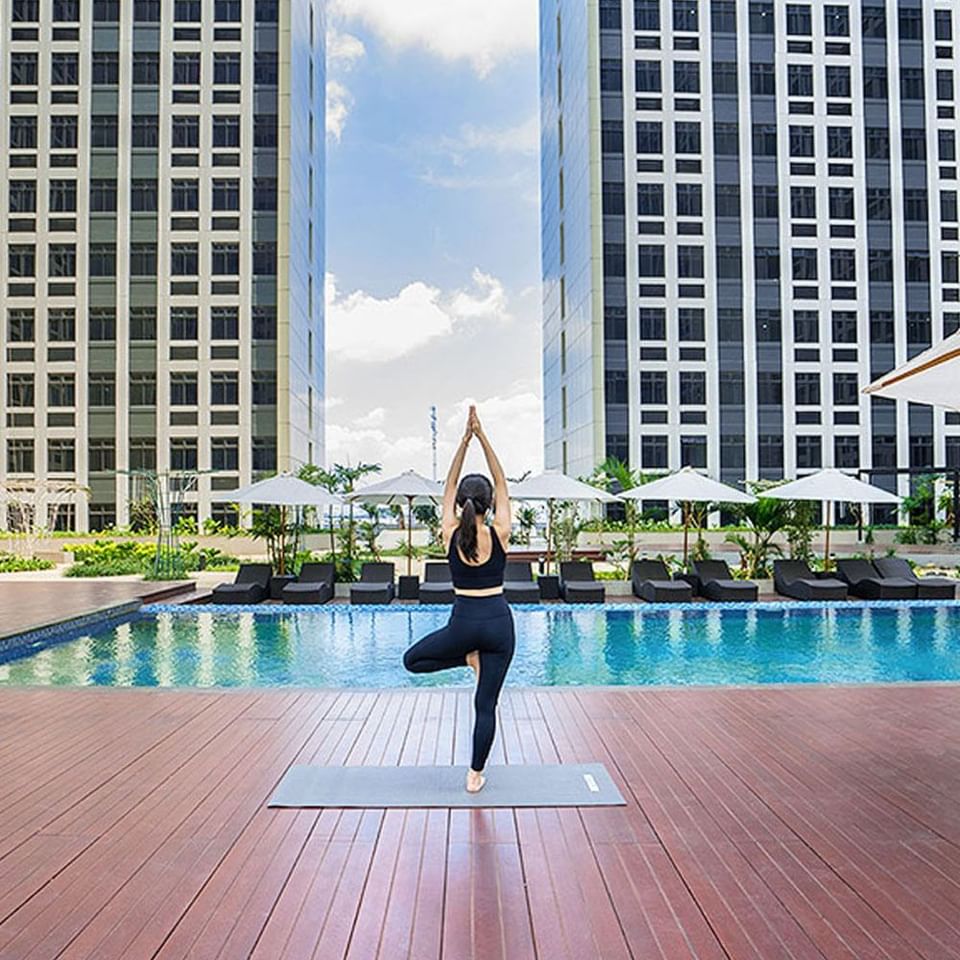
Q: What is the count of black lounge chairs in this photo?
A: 11